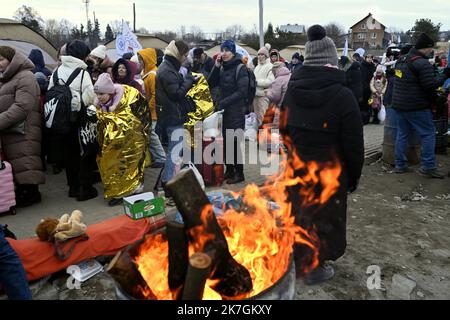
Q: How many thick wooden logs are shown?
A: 4